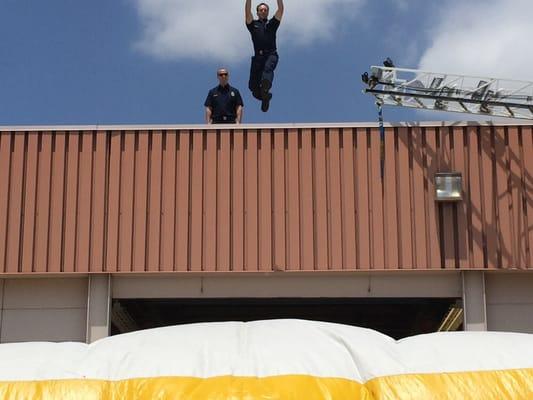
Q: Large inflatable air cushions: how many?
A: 1